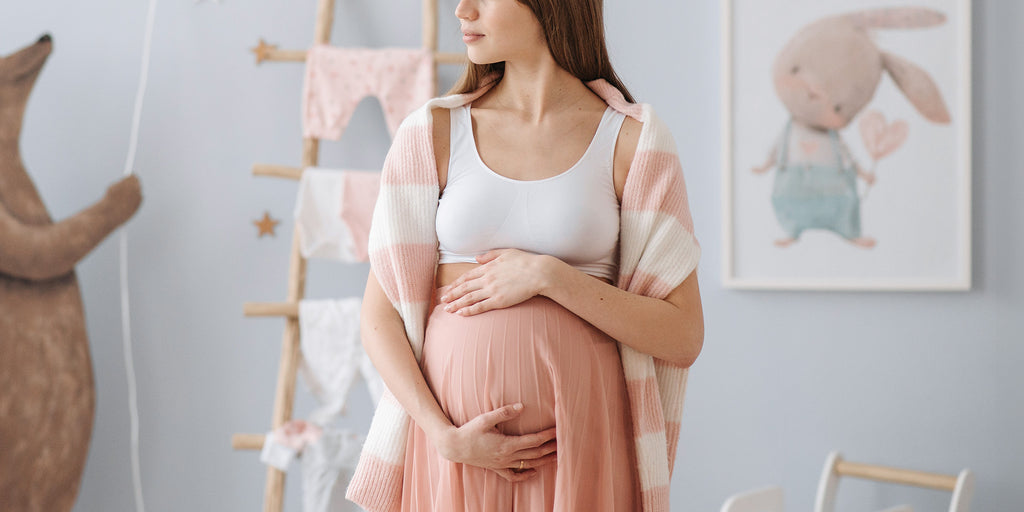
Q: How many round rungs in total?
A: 4